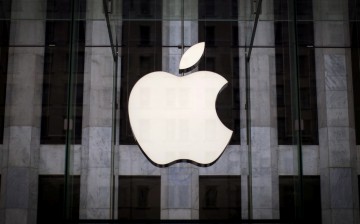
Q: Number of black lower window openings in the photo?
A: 4